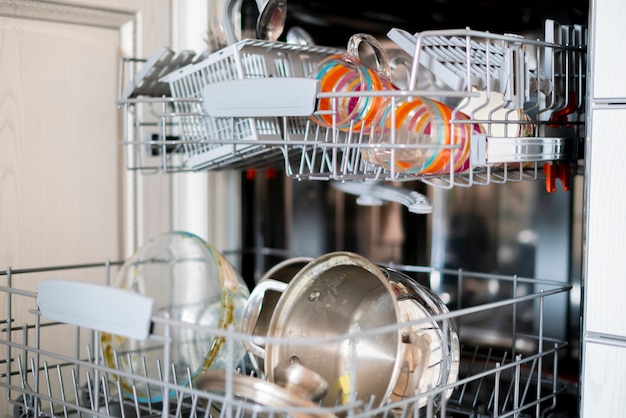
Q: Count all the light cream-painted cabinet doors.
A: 1